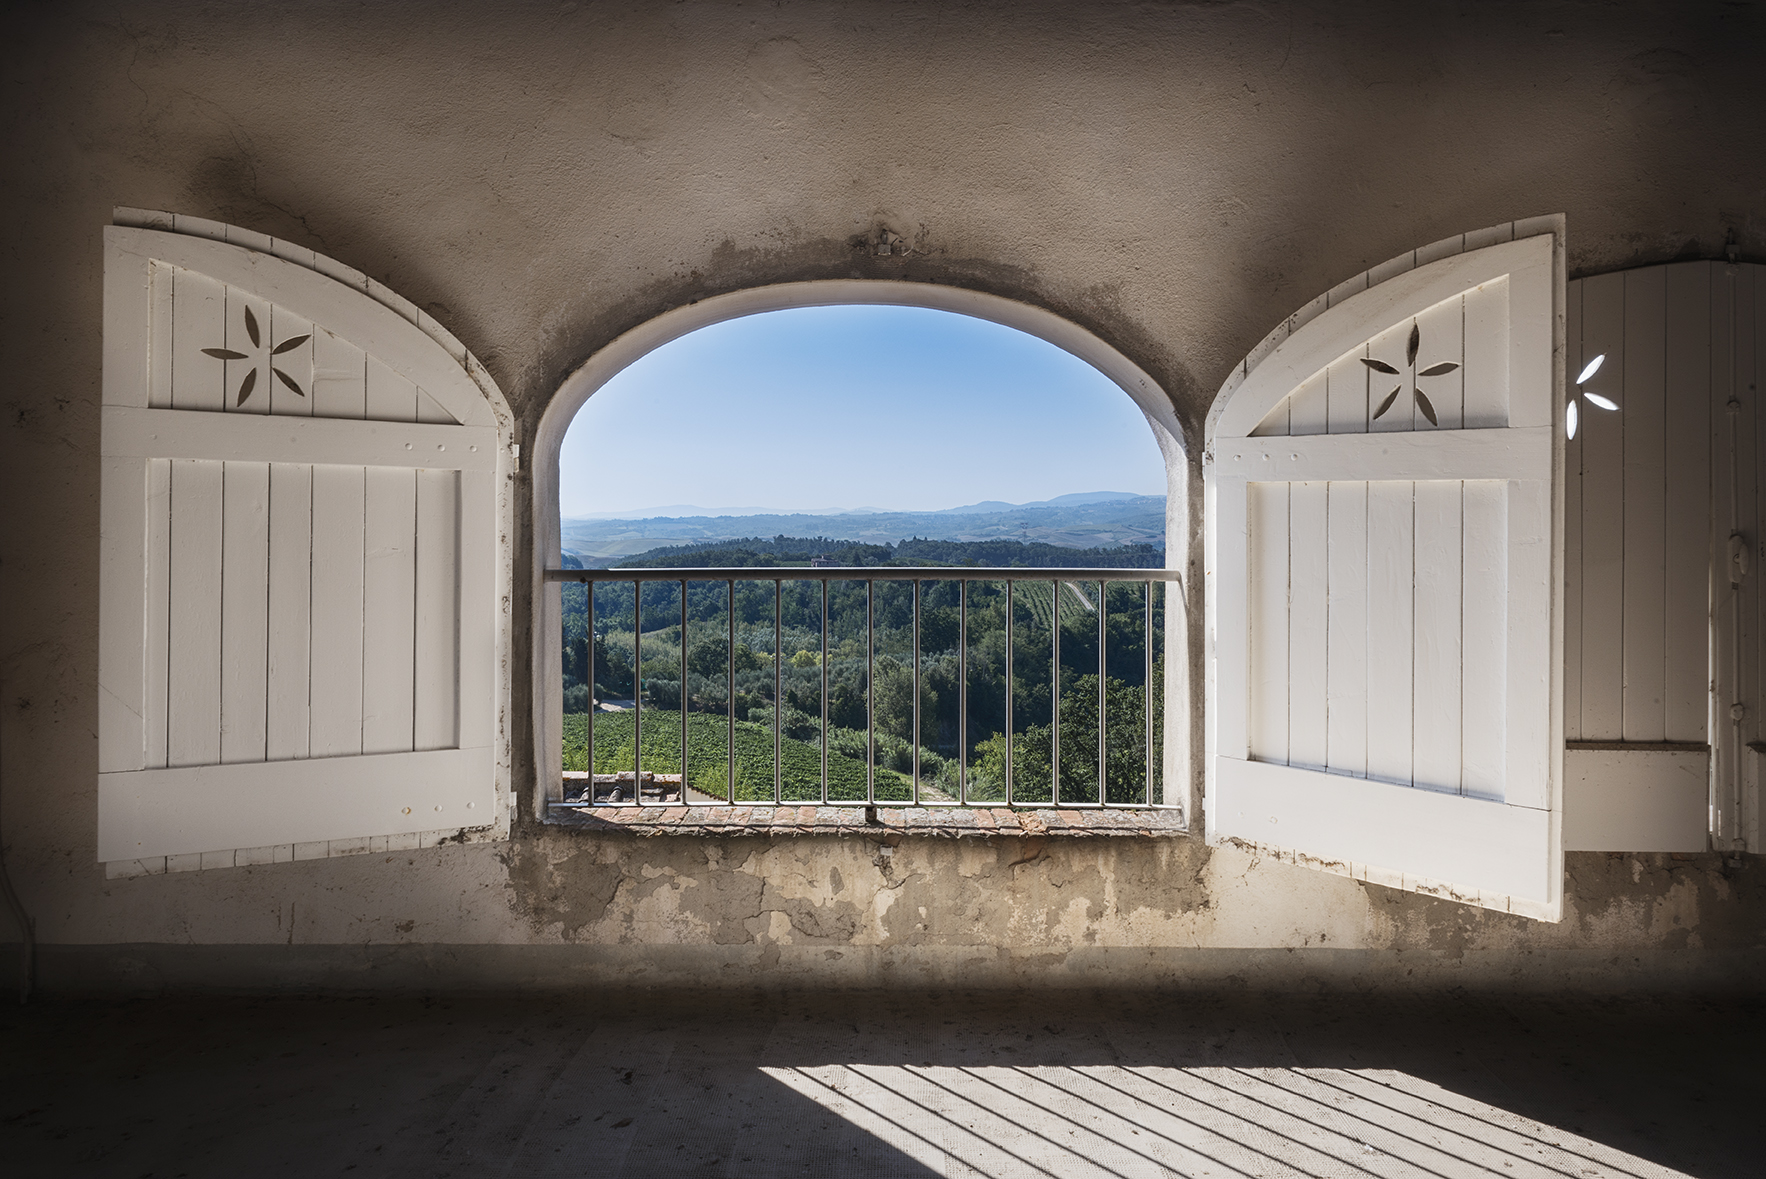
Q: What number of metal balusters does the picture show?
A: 13